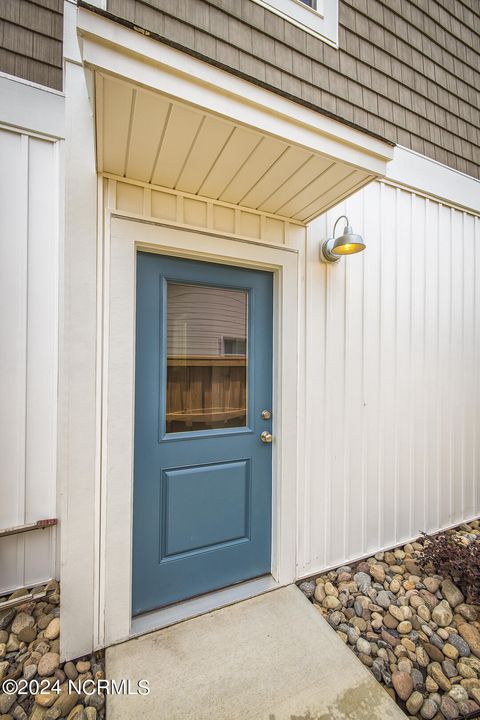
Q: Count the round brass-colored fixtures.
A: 2